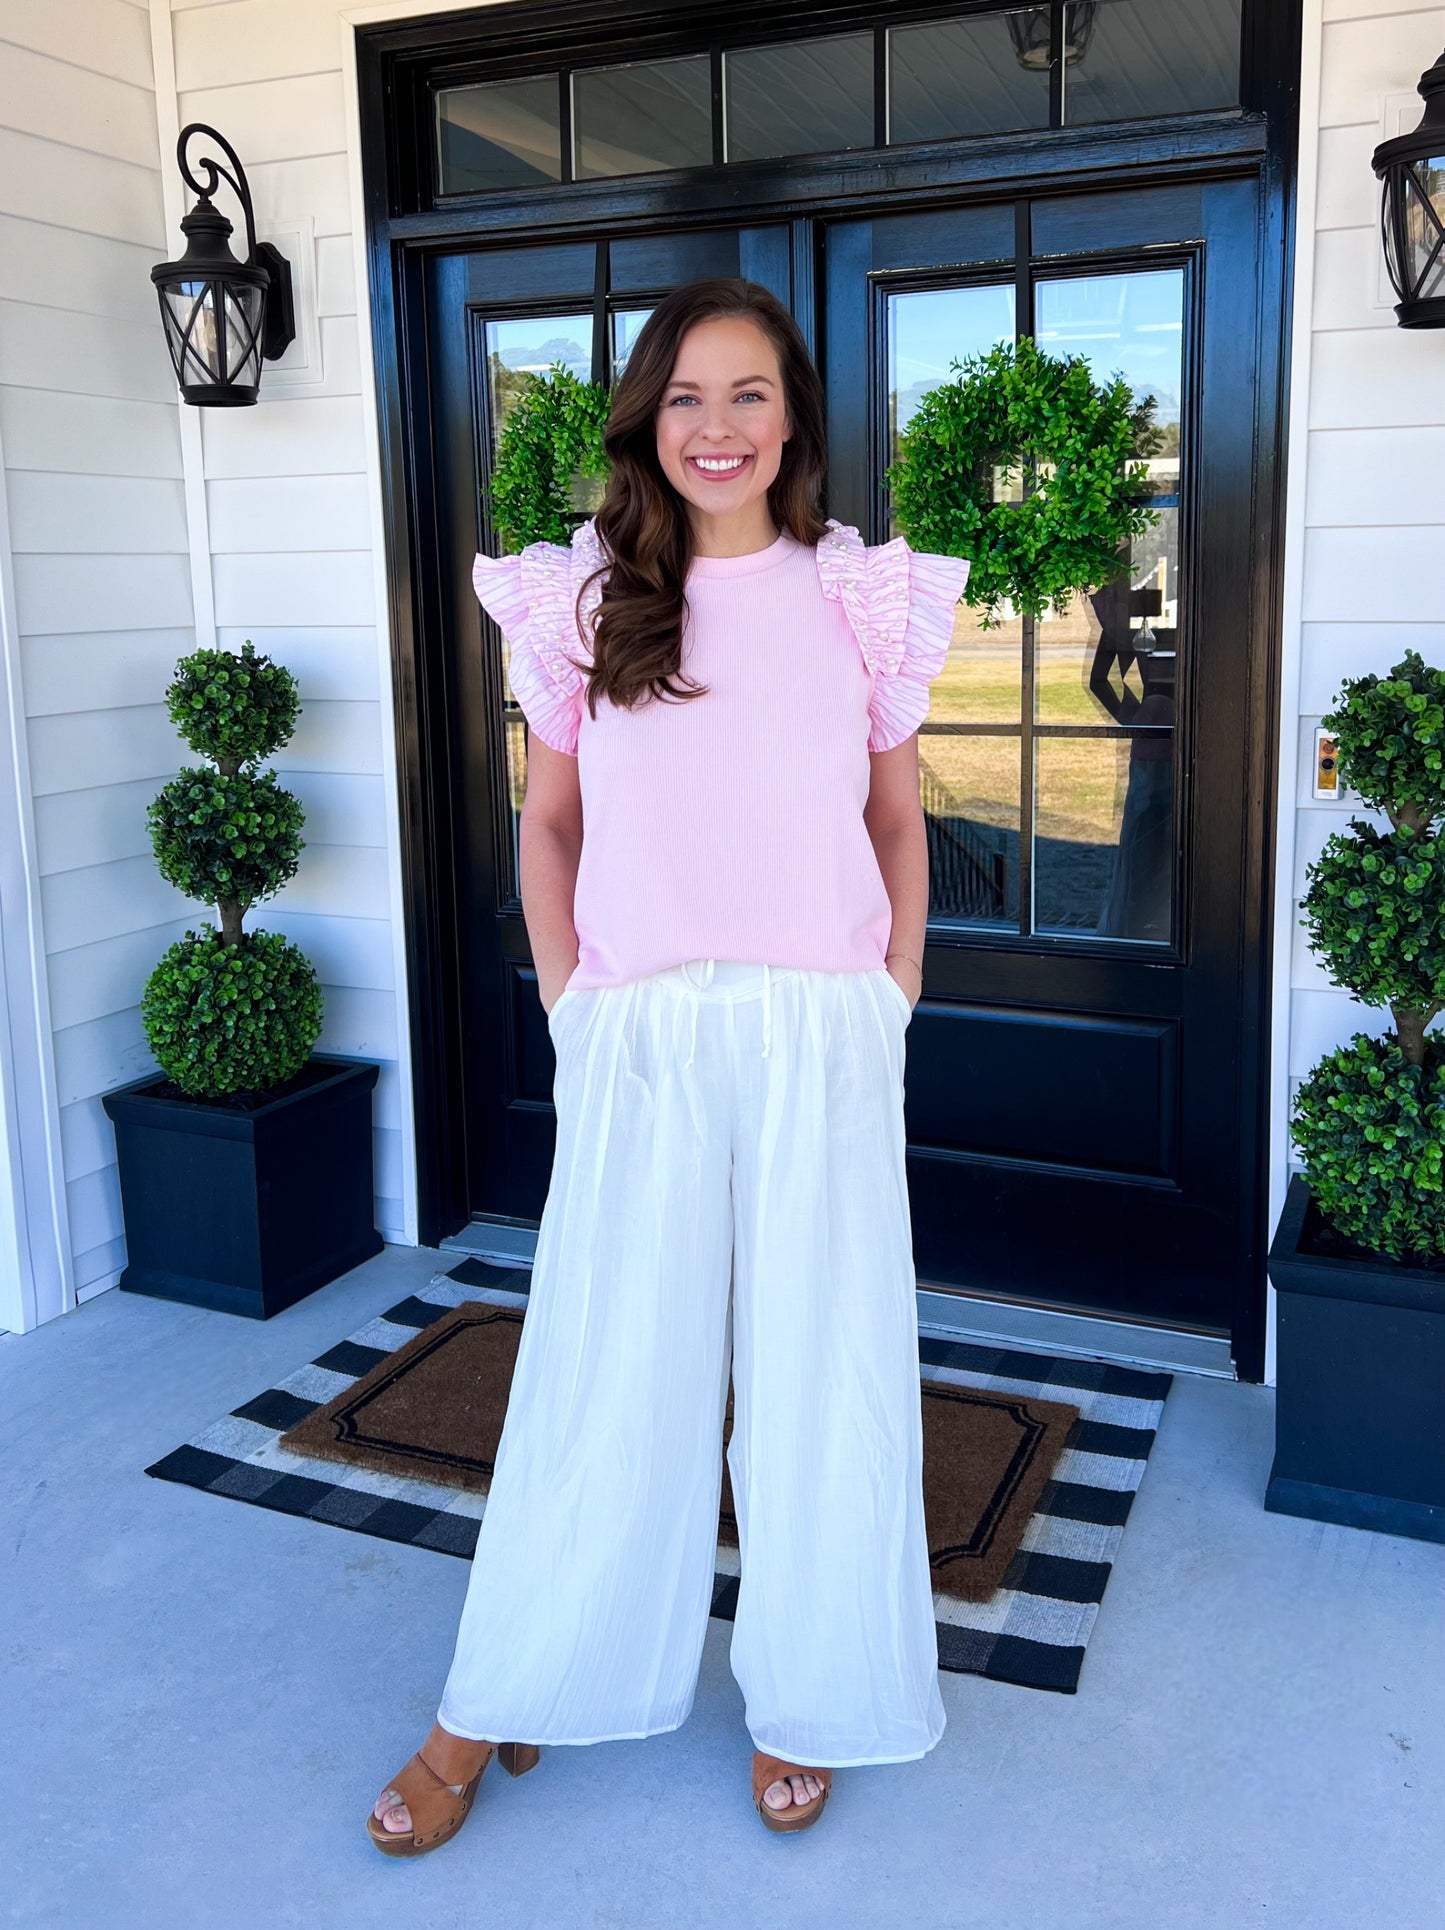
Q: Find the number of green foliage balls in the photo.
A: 6